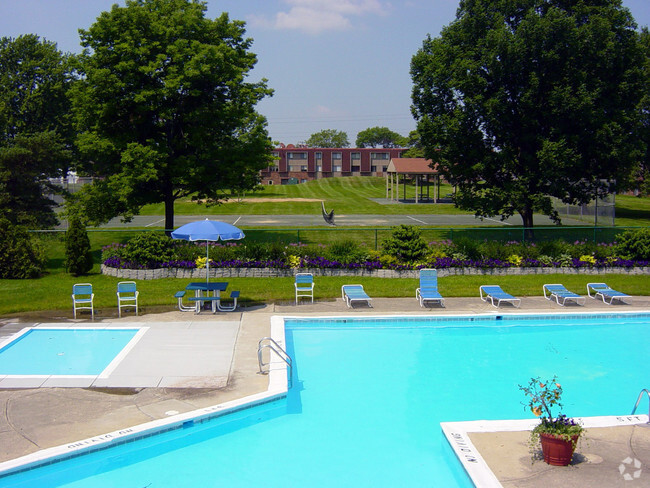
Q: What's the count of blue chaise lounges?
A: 5